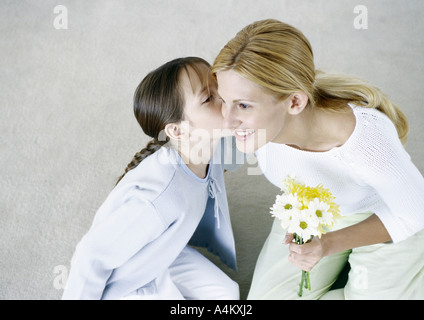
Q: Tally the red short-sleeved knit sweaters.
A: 0